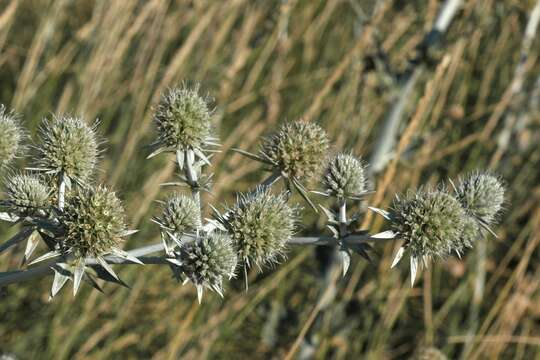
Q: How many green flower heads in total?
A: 12